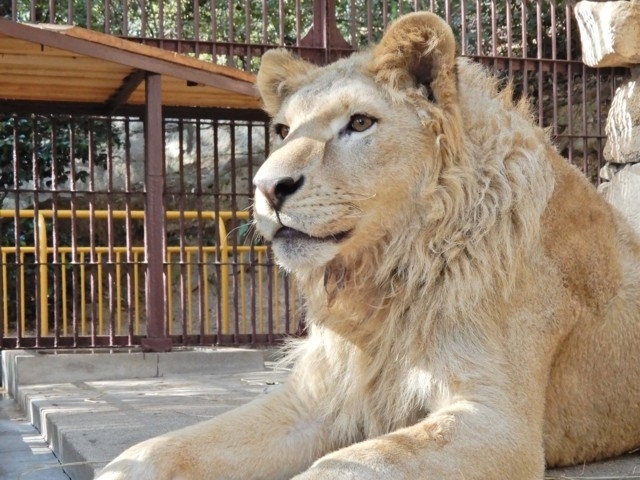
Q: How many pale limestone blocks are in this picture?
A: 3